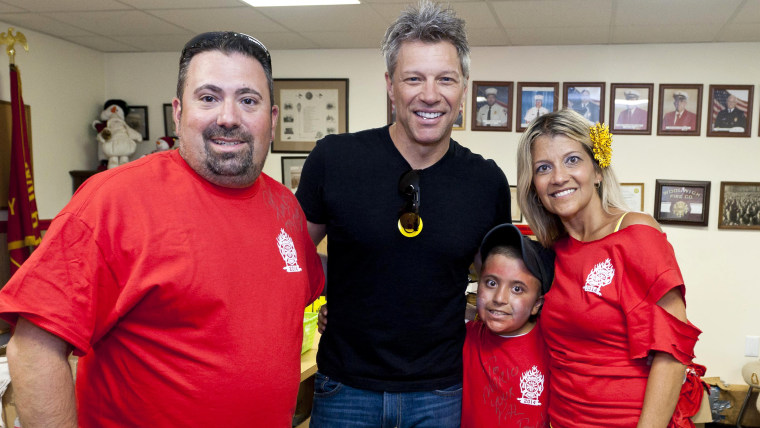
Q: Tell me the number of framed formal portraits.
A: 6